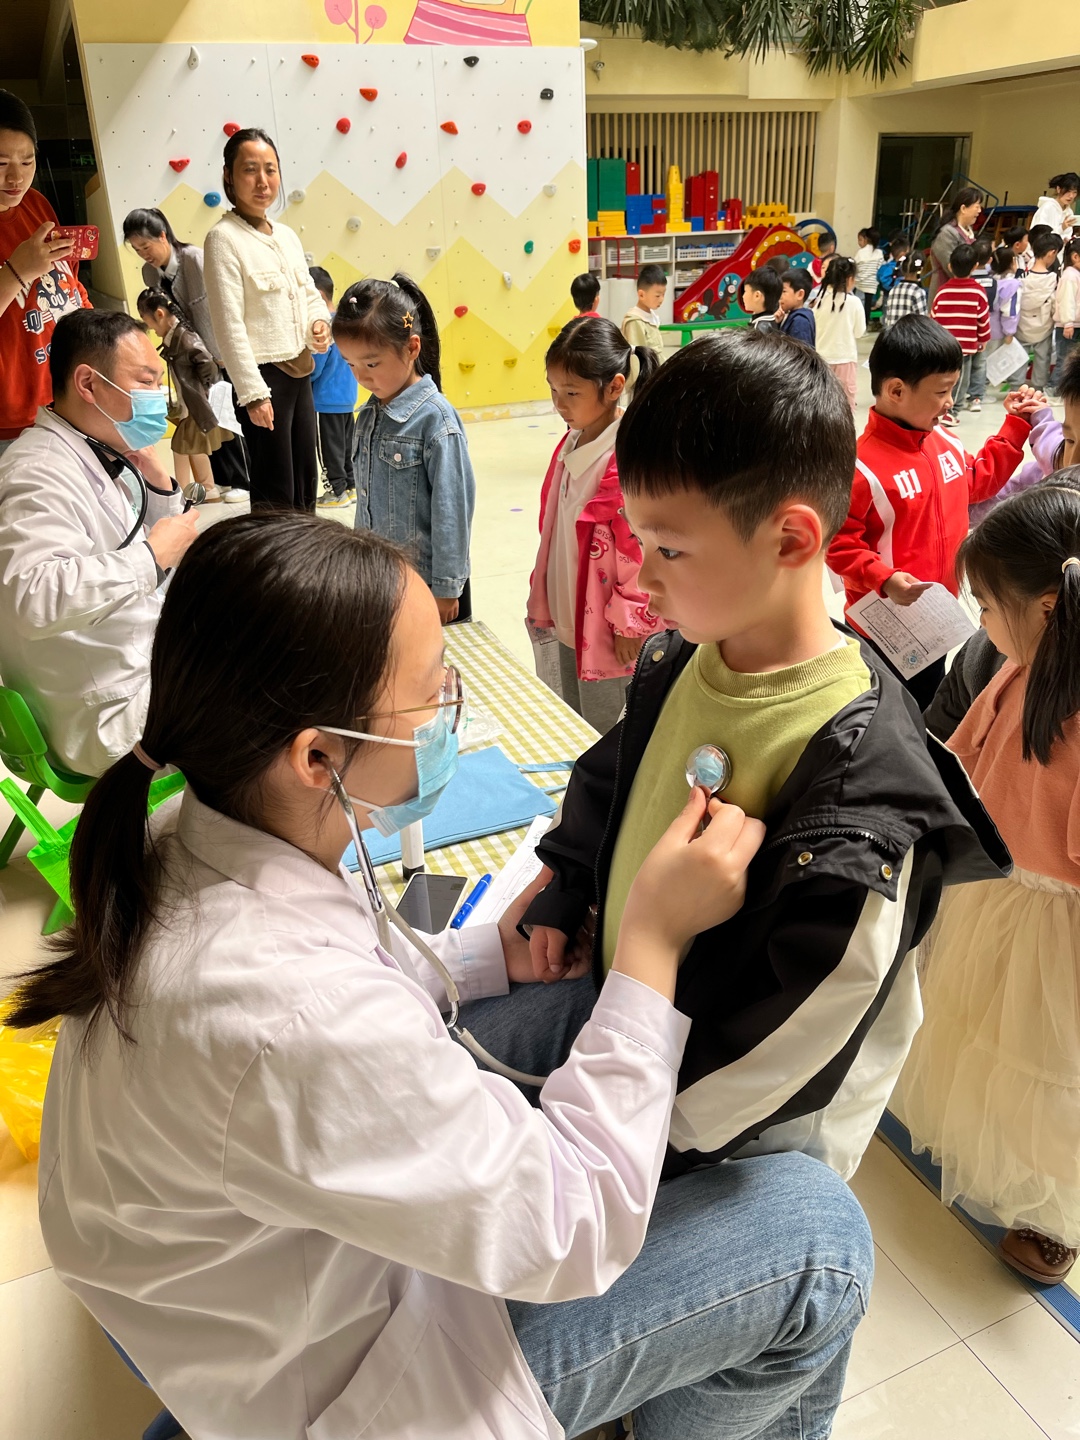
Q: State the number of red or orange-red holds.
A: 11